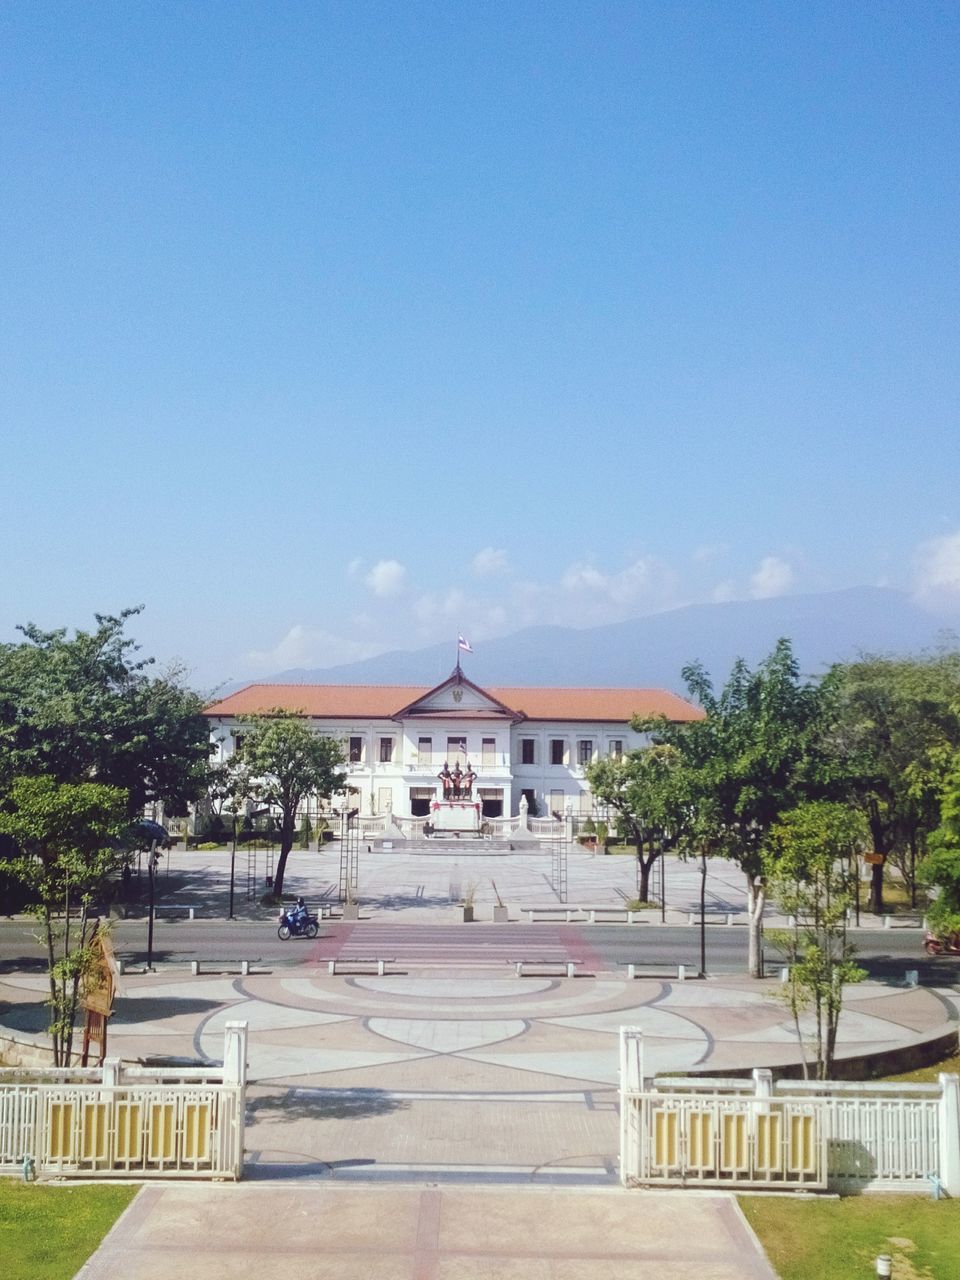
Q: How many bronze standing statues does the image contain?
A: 3